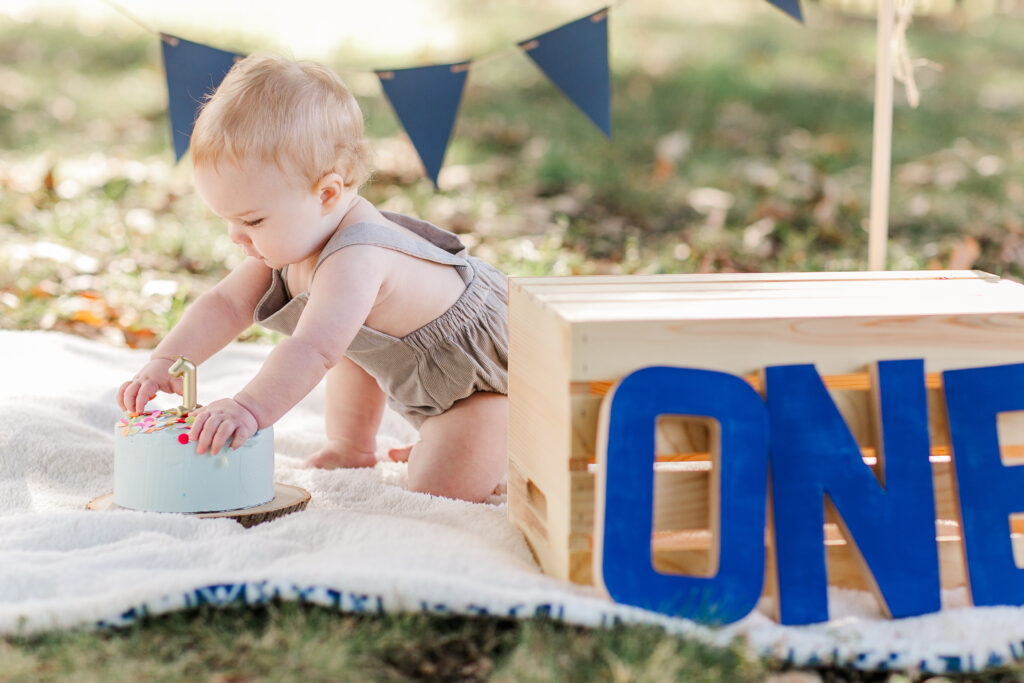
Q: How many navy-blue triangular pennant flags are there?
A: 4